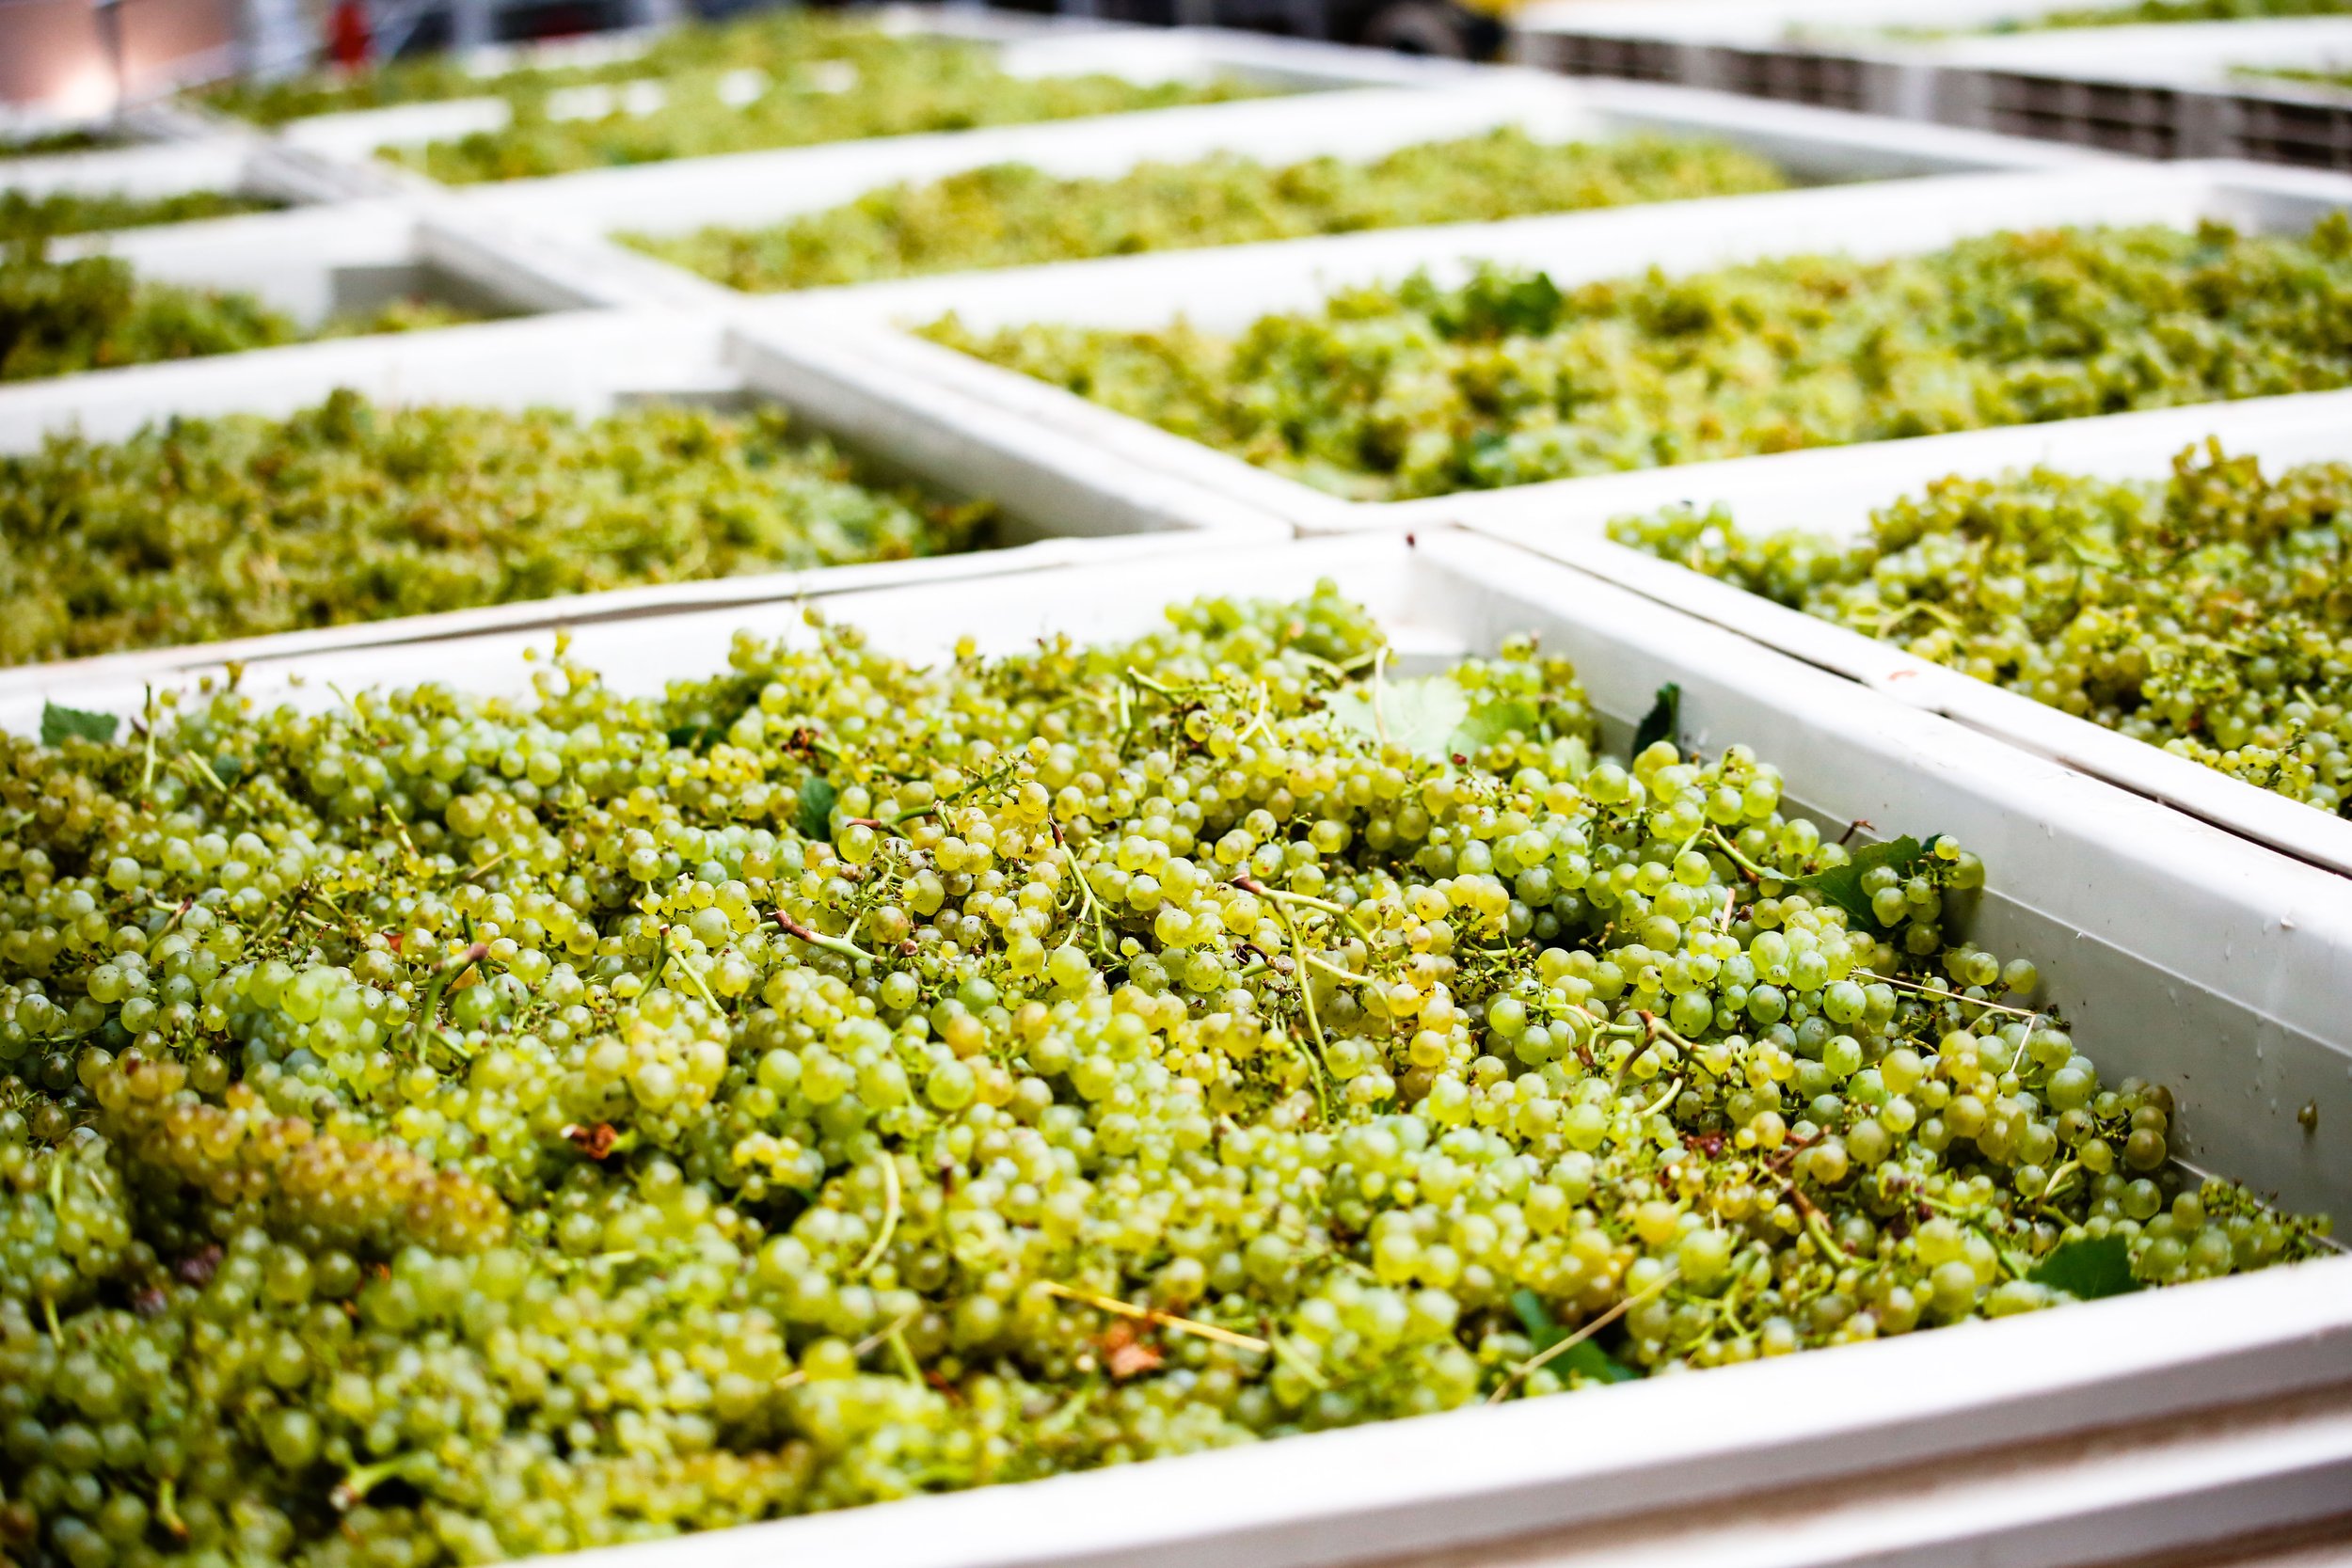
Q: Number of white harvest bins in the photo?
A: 12